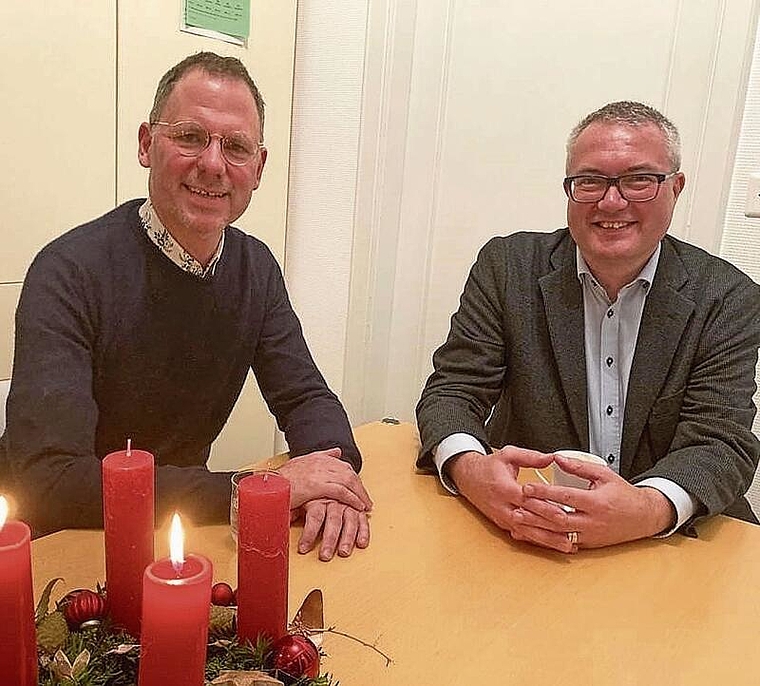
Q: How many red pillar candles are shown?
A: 4